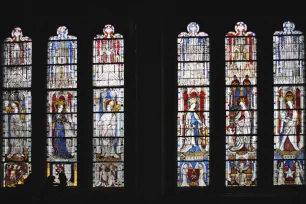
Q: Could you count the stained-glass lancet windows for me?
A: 6